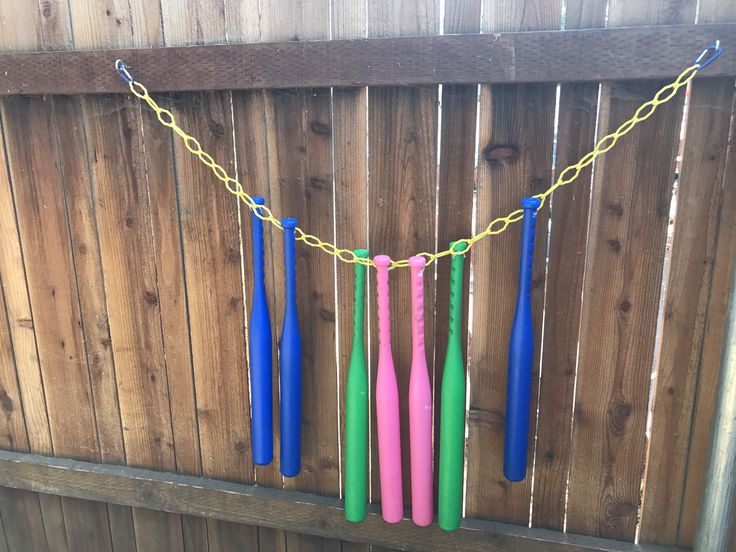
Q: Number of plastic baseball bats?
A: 7